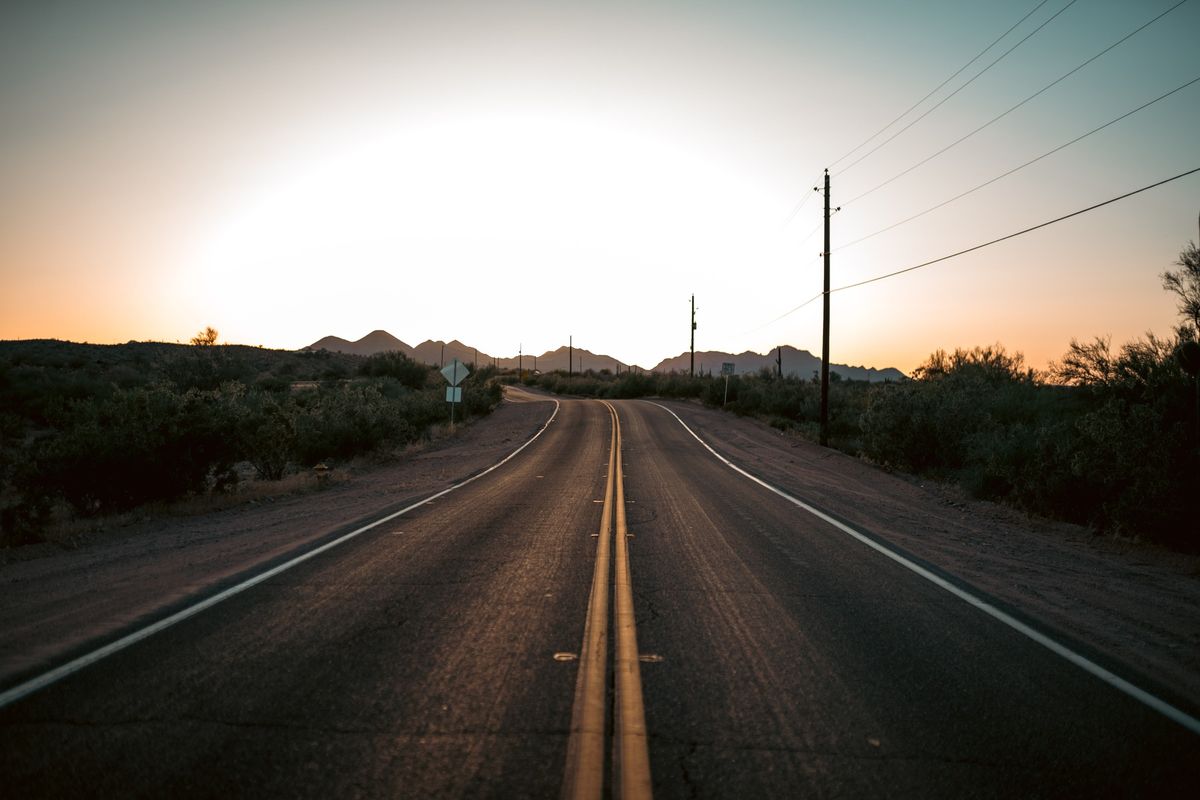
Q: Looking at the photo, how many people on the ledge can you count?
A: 0